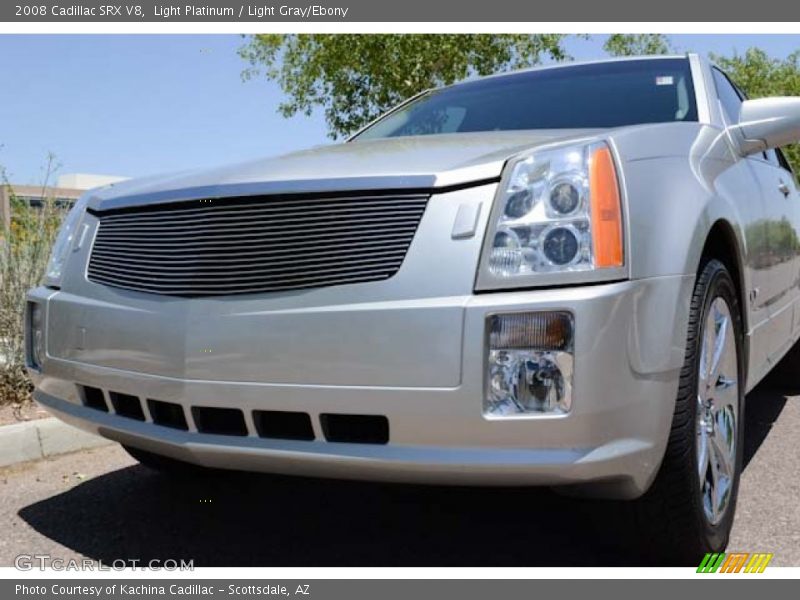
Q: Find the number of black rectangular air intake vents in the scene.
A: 6